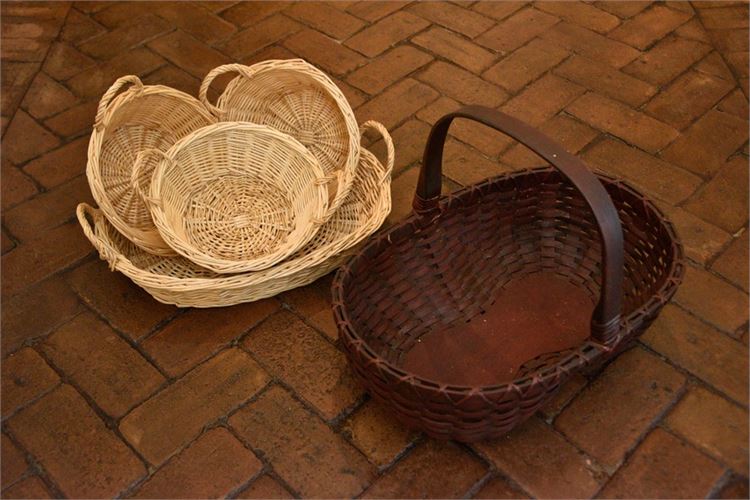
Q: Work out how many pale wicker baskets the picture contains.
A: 4